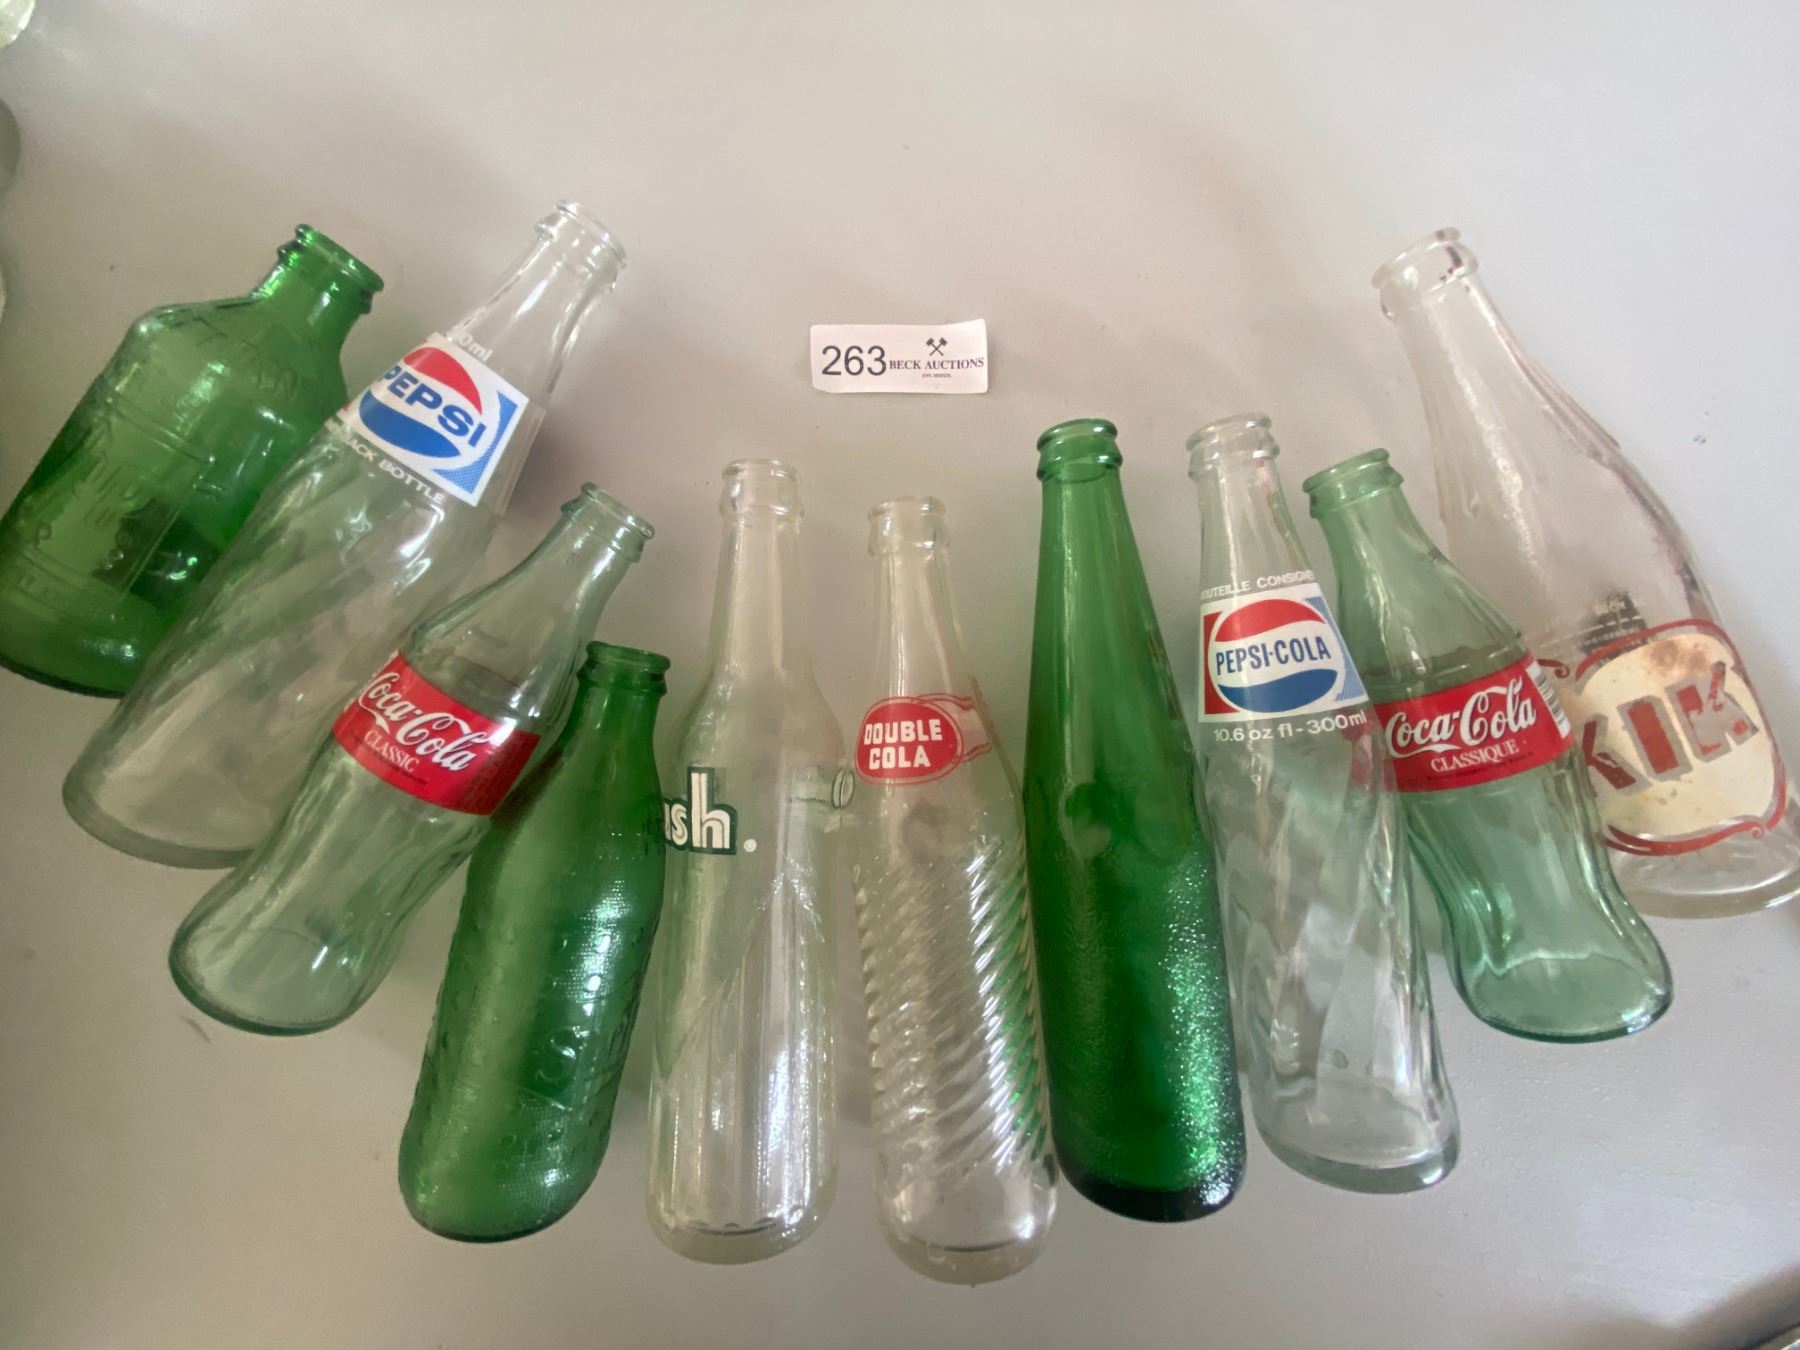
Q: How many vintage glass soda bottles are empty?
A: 10